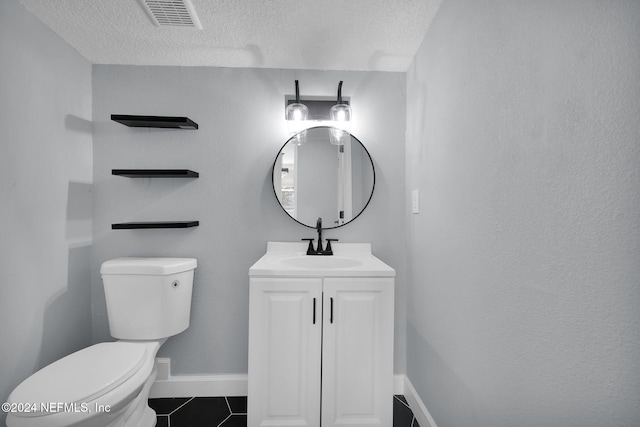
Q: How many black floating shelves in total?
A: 3